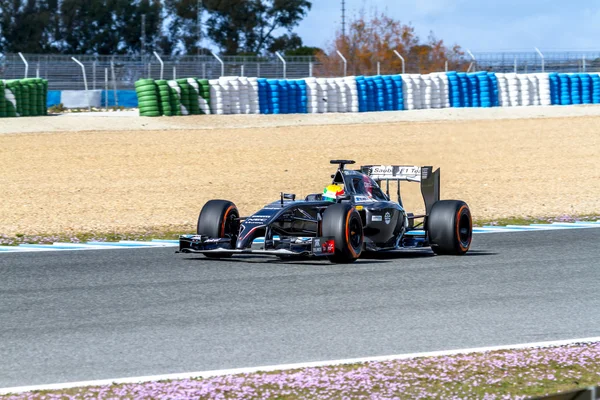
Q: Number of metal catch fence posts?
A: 9